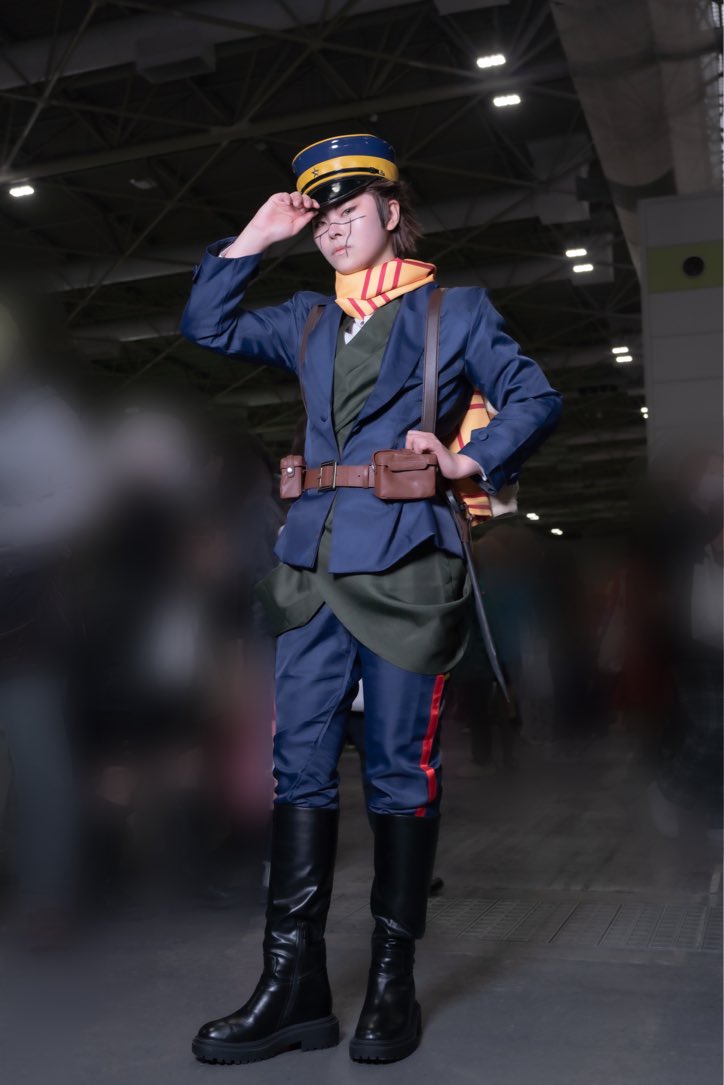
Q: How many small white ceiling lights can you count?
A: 11